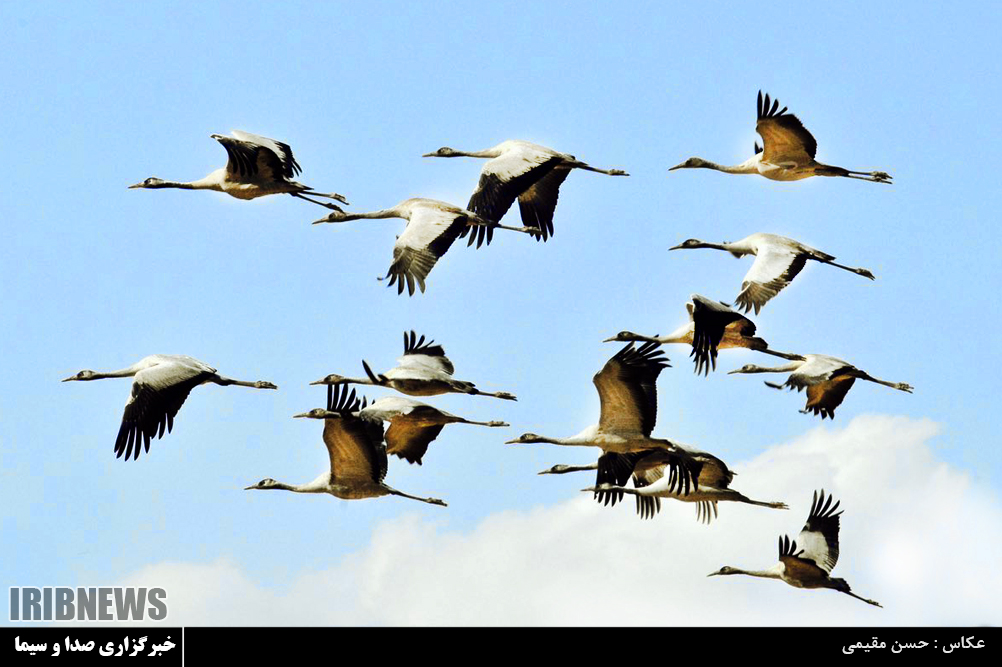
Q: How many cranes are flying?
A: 15